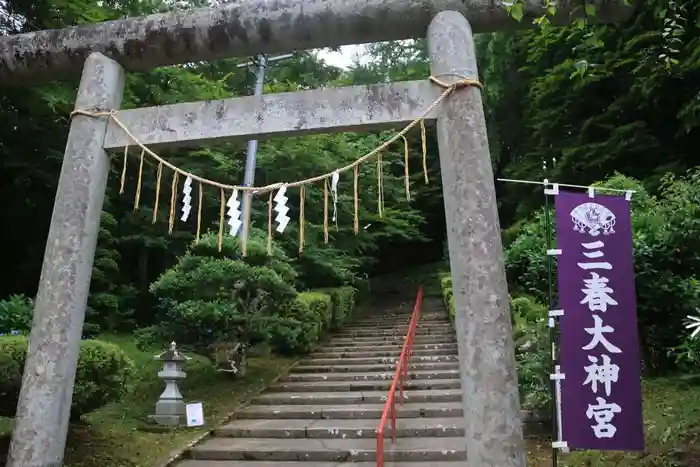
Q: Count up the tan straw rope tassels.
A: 14